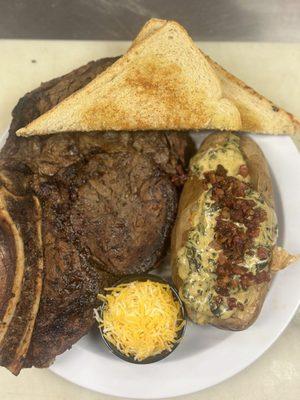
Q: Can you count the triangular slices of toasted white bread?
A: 2